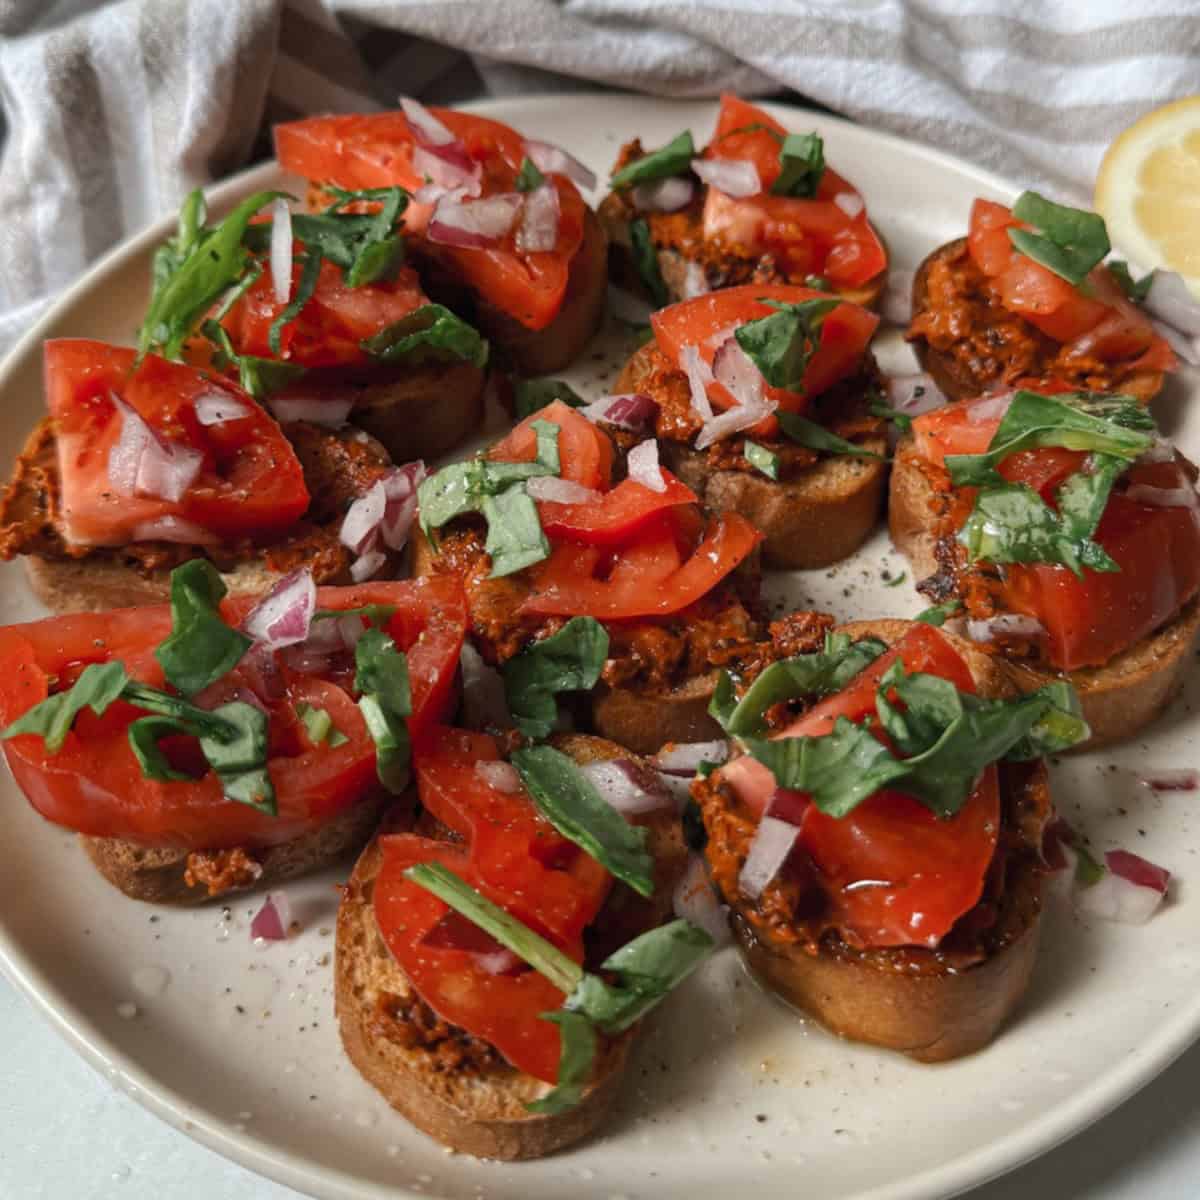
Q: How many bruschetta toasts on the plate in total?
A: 11